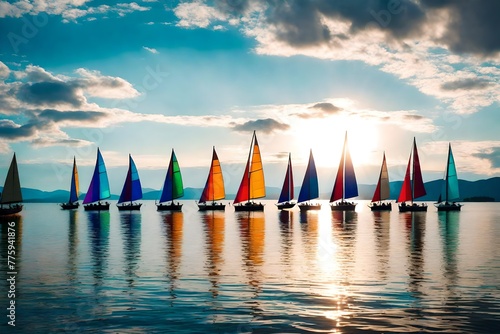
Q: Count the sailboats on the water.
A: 13